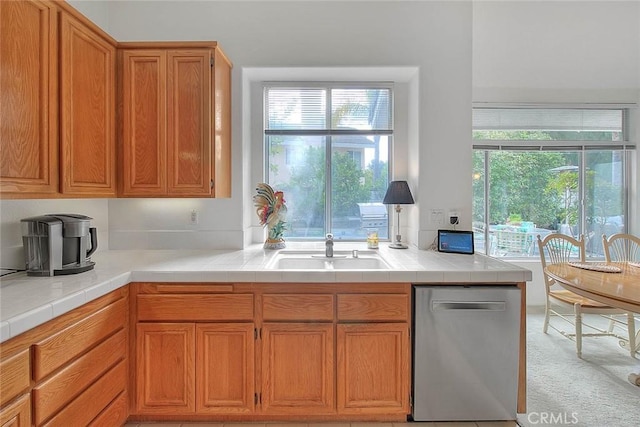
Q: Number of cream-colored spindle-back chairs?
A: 2